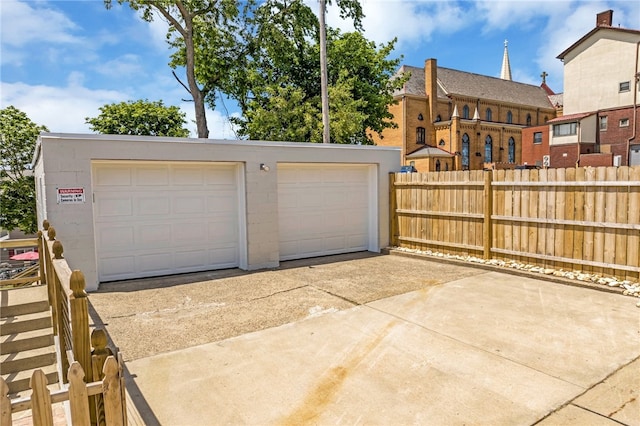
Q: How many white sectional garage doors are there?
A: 2